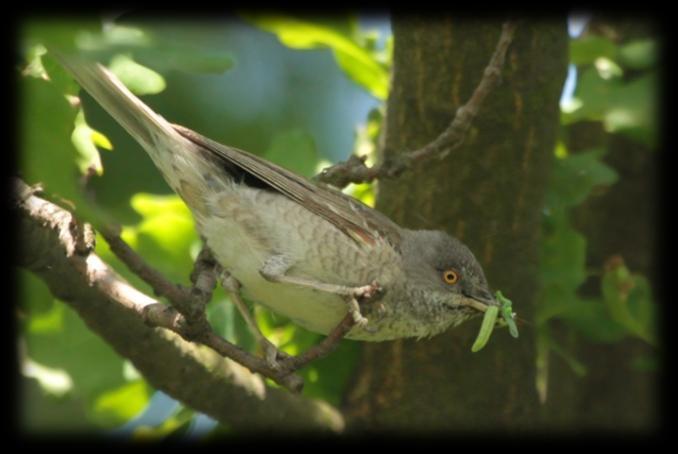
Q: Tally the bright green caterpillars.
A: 2